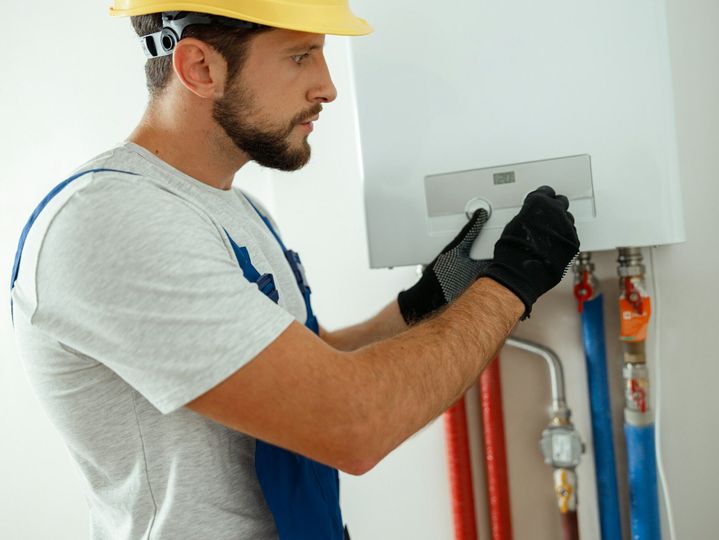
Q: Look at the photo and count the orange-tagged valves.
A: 1